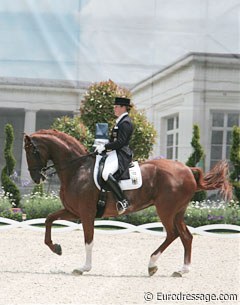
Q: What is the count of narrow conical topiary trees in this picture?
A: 3